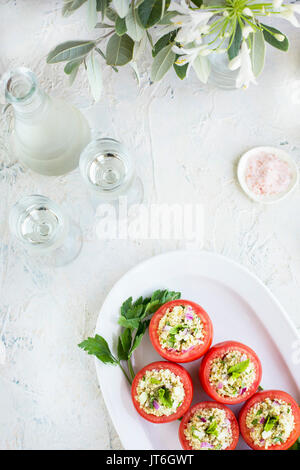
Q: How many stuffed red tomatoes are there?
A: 5